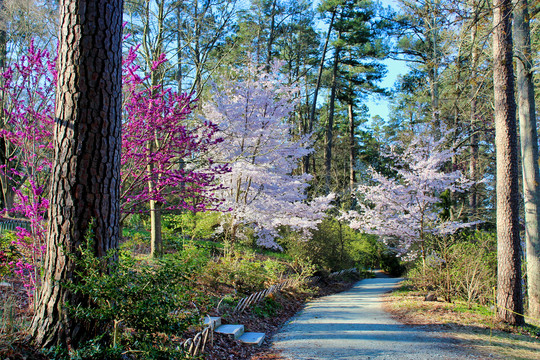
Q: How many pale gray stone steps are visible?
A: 3